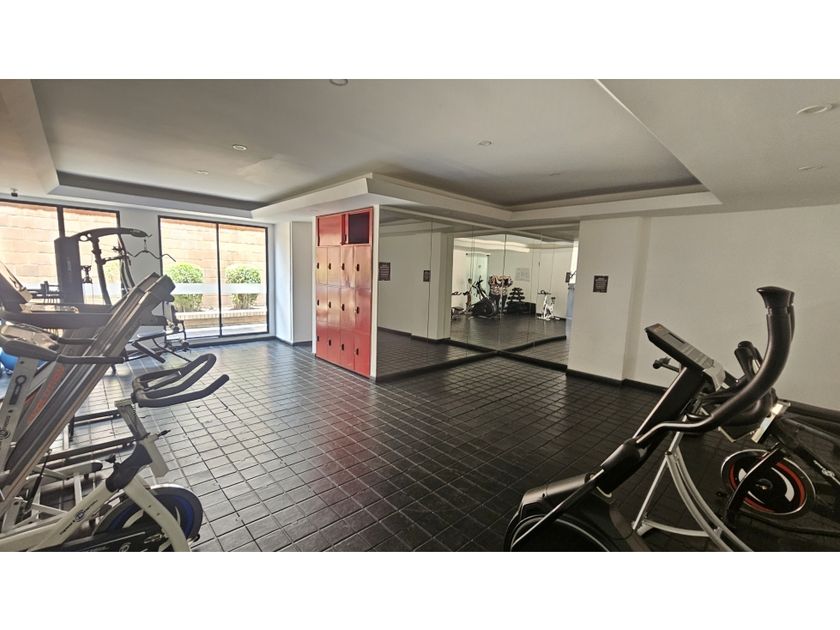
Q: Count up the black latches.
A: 12